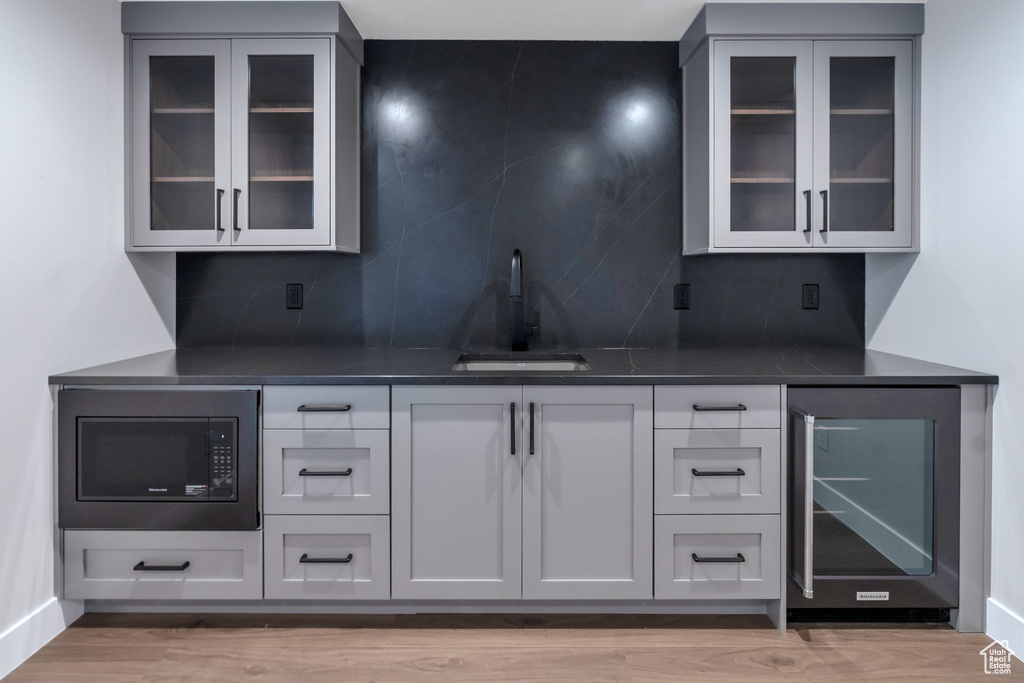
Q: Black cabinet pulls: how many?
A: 13